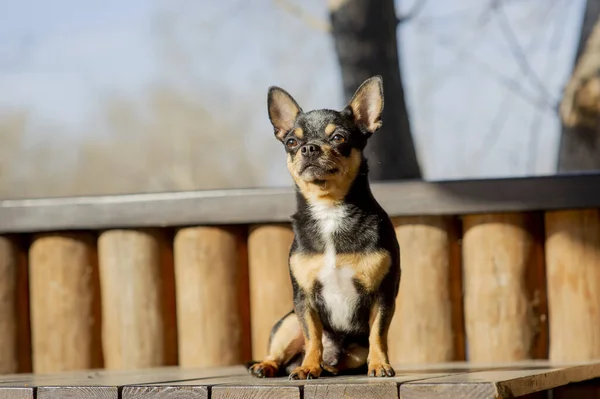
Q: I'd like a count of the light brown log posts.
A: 8